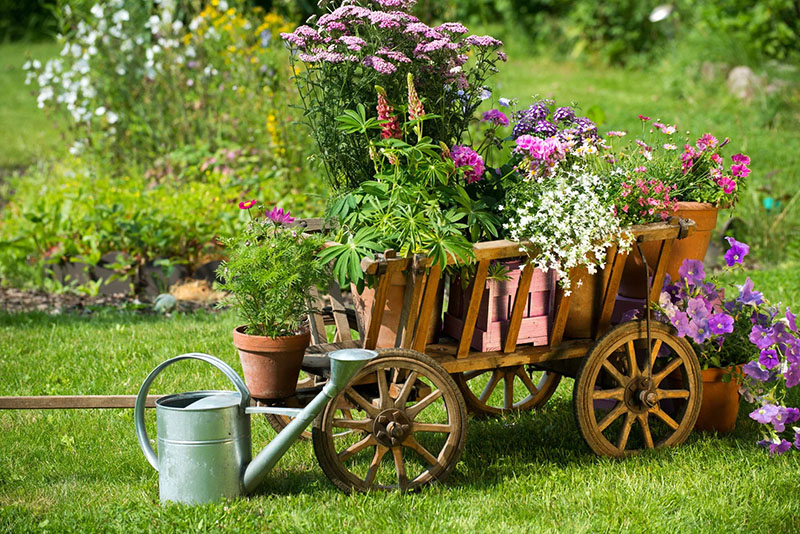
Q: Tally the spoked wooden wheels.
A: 4